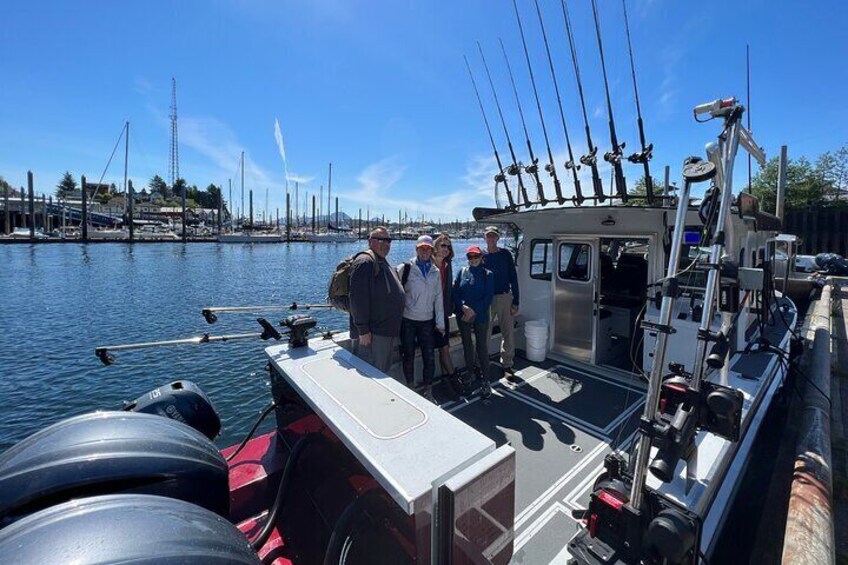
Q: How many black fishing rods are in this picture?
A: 8